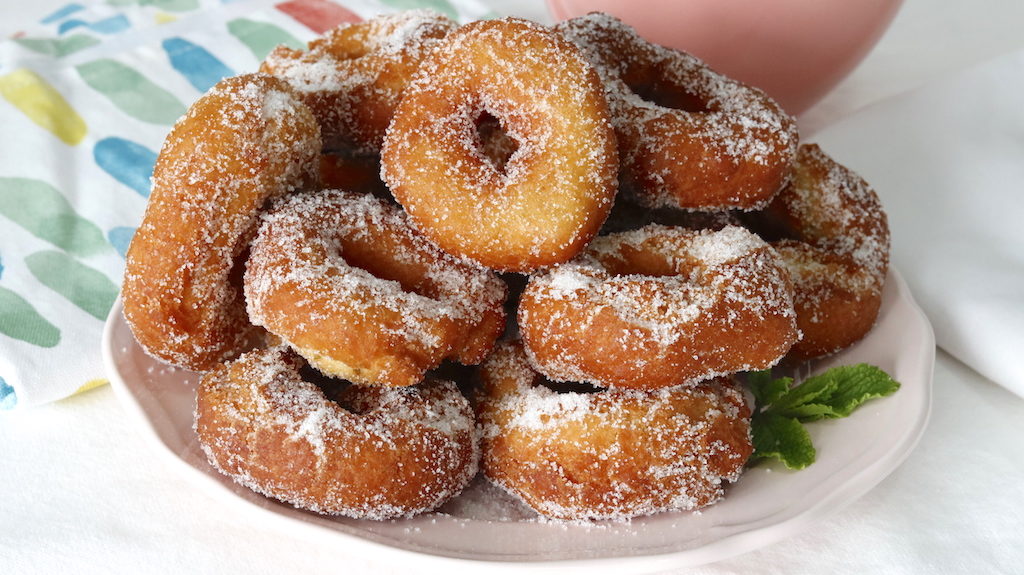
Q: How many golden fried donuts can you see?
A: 9